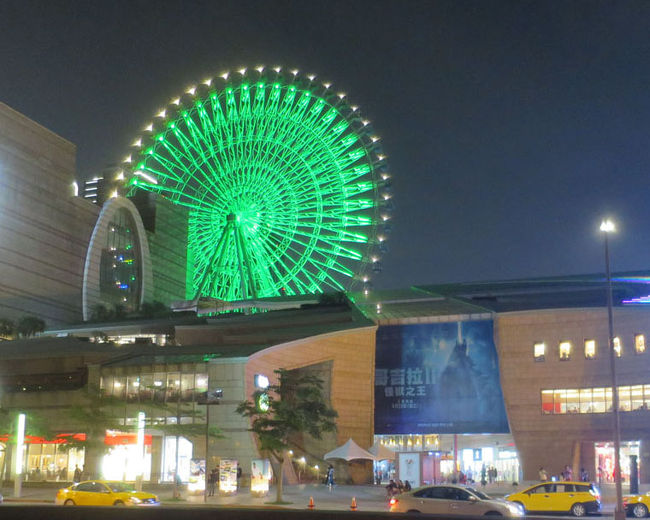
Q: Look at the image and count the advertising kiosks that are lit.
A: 3